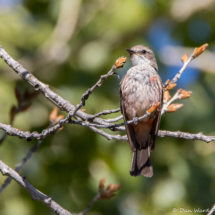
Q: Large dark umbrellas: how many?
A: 0